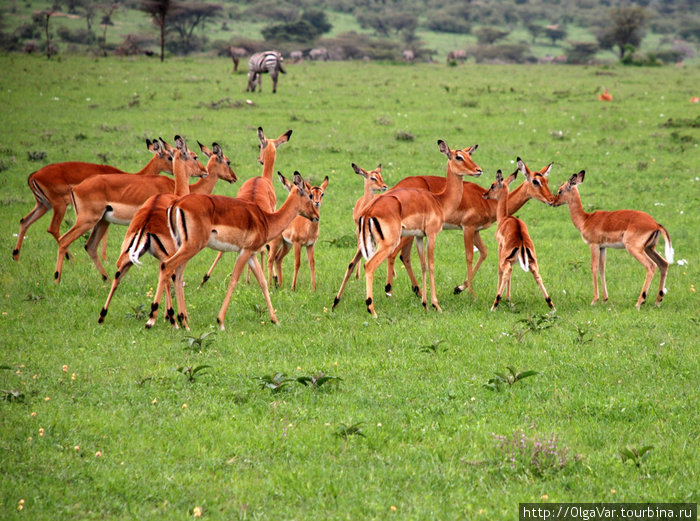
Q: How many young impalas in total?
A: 4